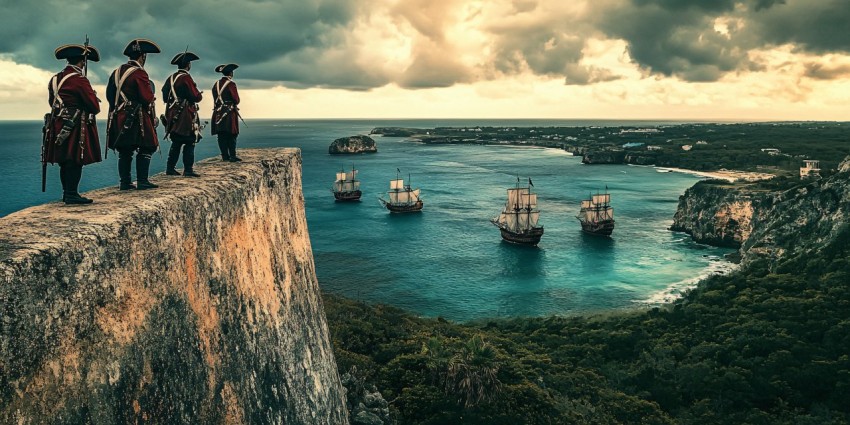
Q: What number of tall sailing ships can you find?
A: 4